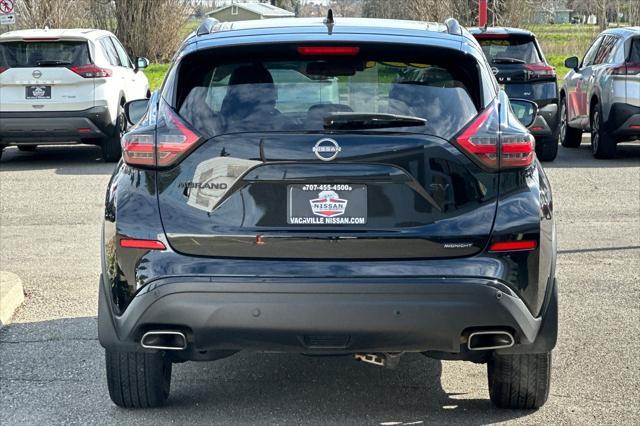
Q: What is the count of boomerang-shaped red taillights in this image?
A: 2